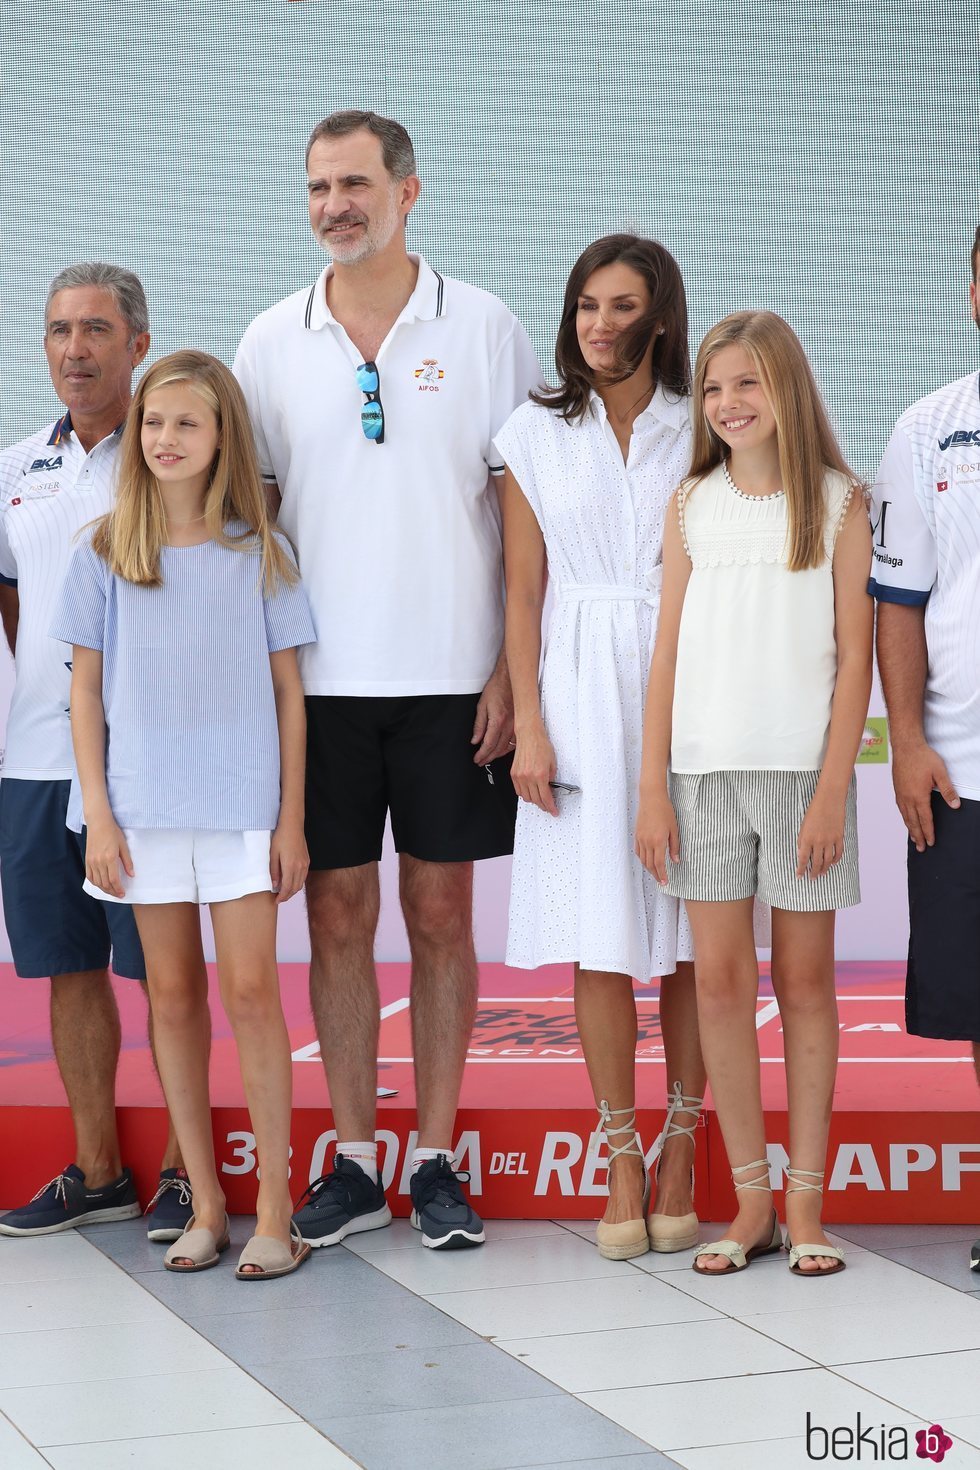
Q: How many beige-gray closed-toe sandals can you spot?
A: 2